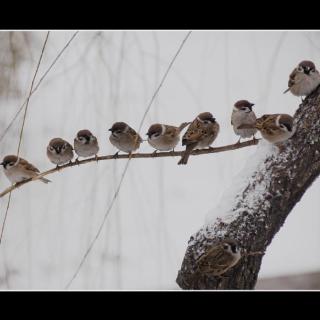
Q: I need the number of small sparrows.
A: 10